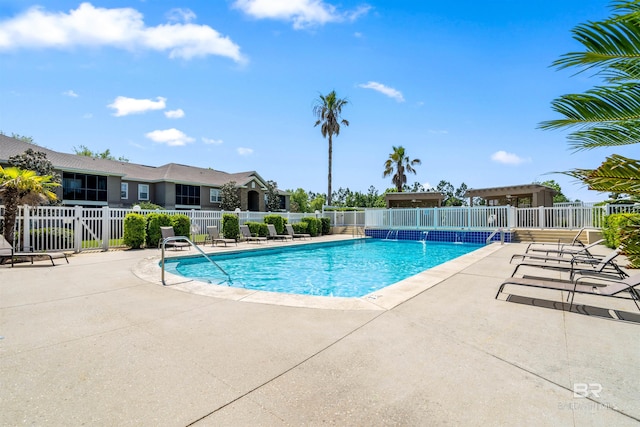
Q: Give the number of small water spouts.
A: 3